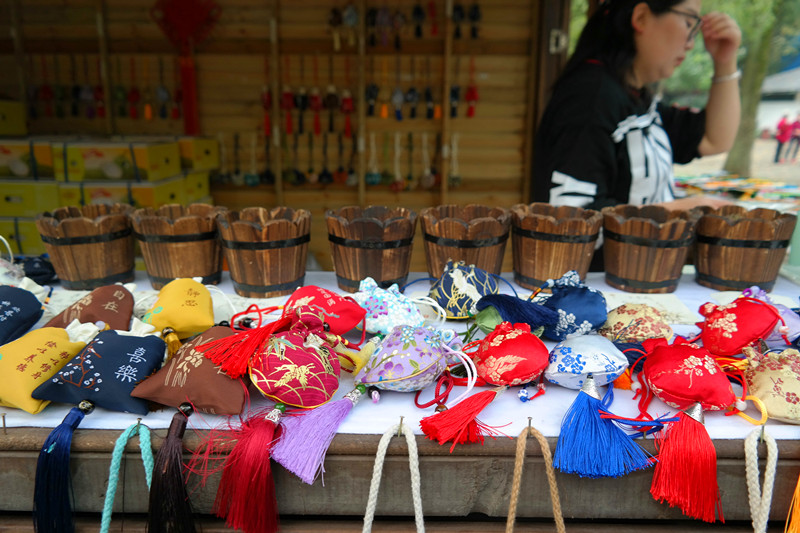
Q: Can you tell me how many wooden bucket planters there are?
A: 8